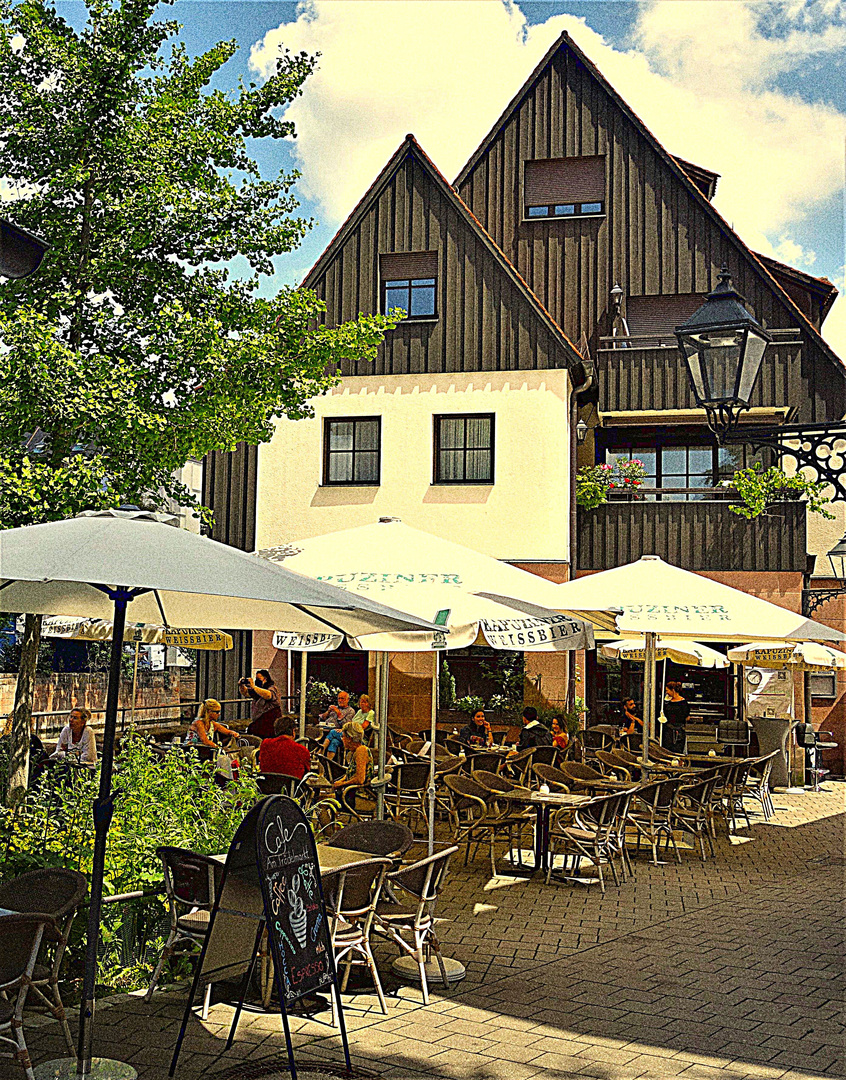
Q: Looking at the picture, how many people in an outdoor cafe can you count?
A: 12